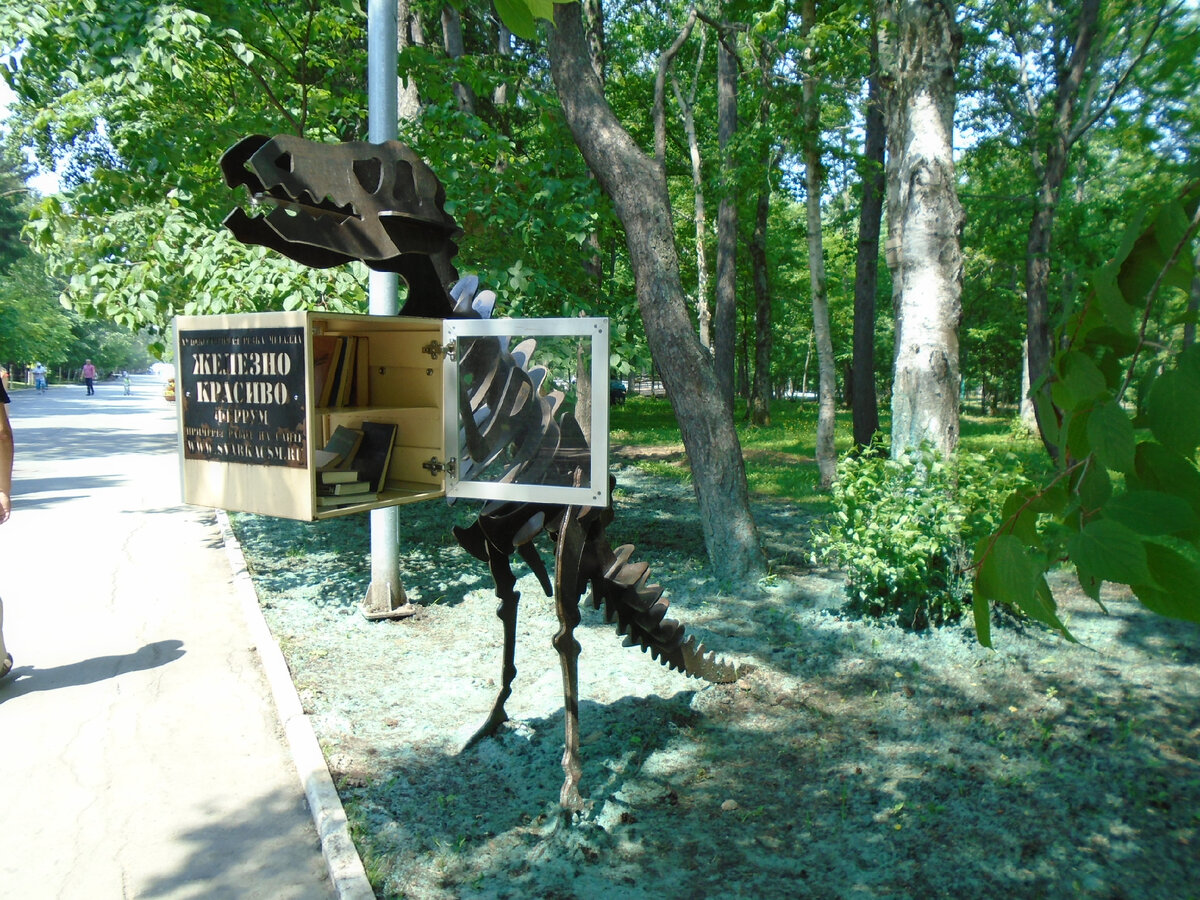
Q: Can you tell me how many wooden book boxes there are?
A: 1